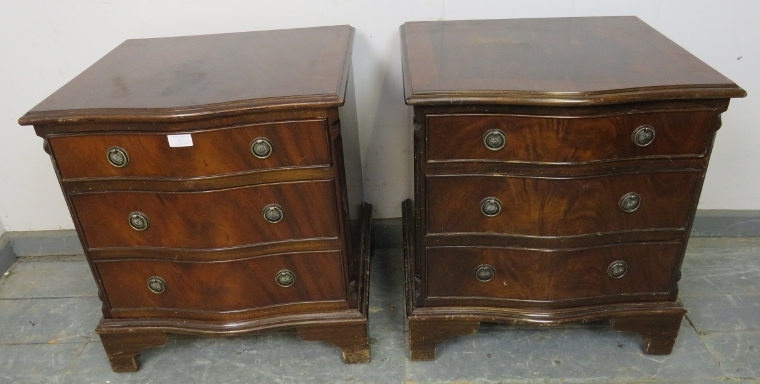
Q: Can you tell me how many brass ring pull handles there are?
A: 12